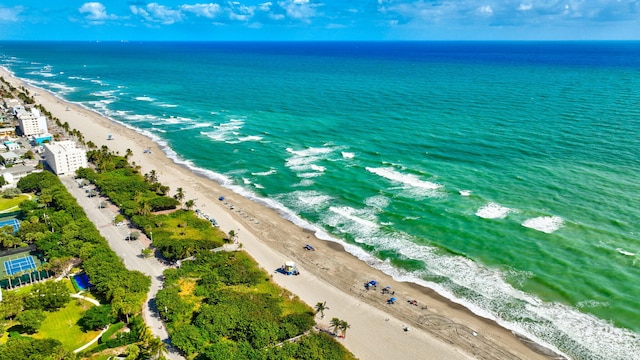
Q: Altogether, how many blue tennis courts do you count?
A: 2